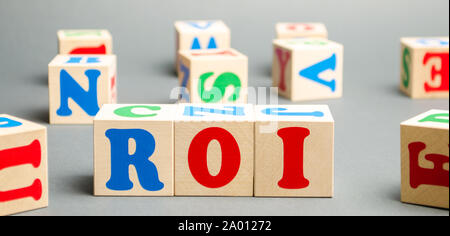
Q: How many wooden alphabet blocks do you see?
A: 12